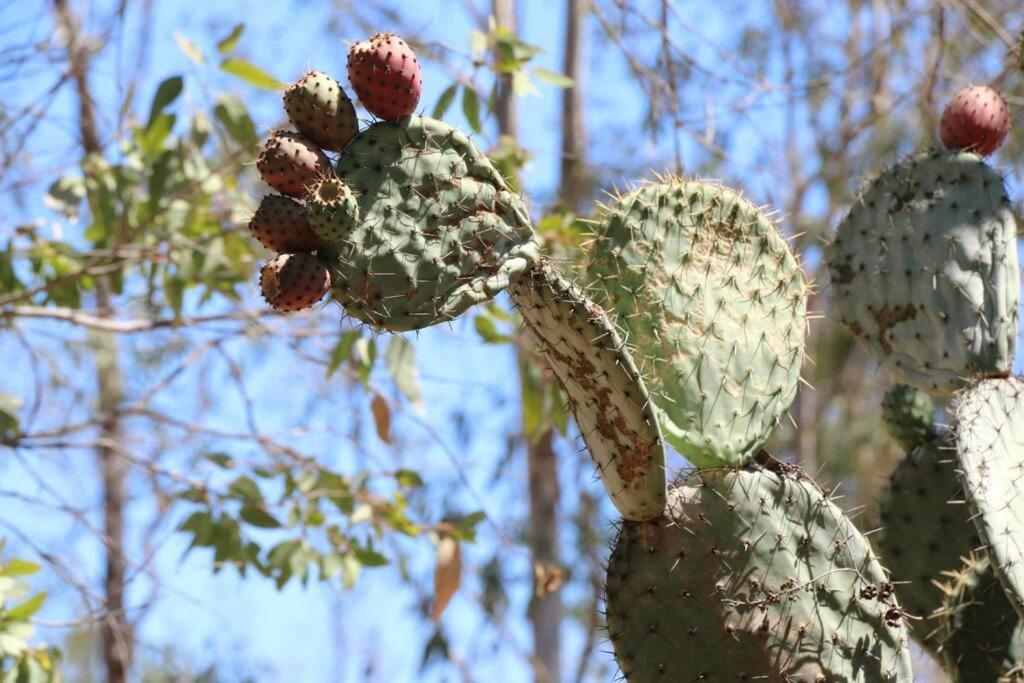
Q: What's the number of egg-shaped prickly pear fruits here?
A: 7